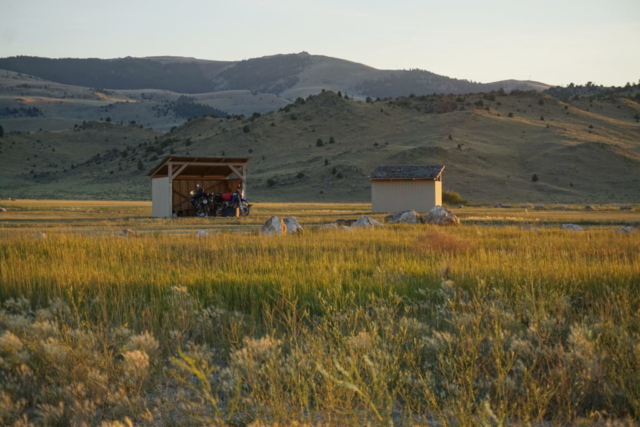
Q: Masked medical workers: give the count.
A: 0